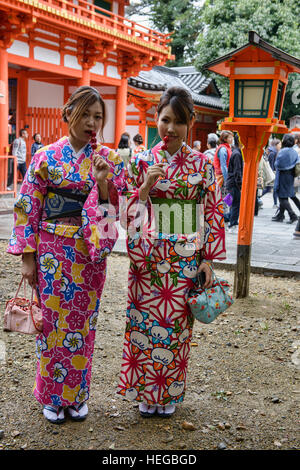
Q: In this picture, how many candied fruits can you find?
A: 5